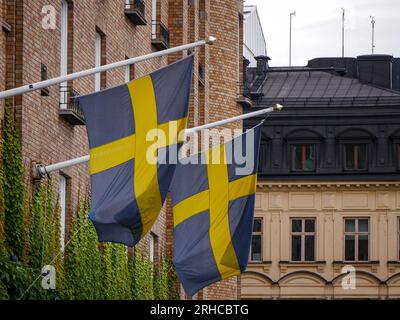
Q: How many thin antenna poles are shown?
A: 3